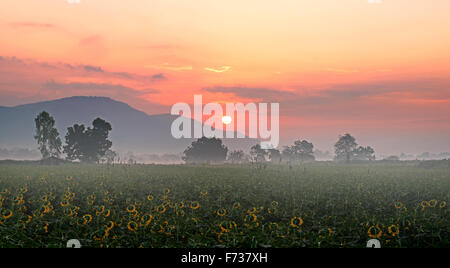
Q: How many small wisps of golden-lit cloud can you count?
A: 2